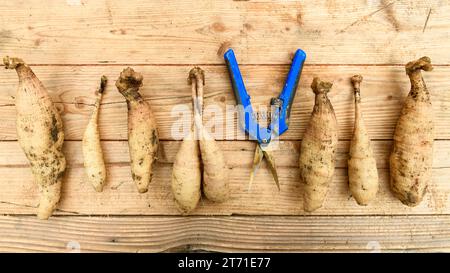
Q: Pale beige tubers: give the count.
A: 8